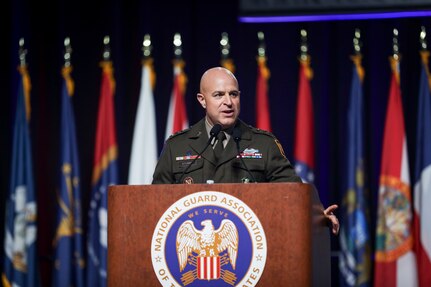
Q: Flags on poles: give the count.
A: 11